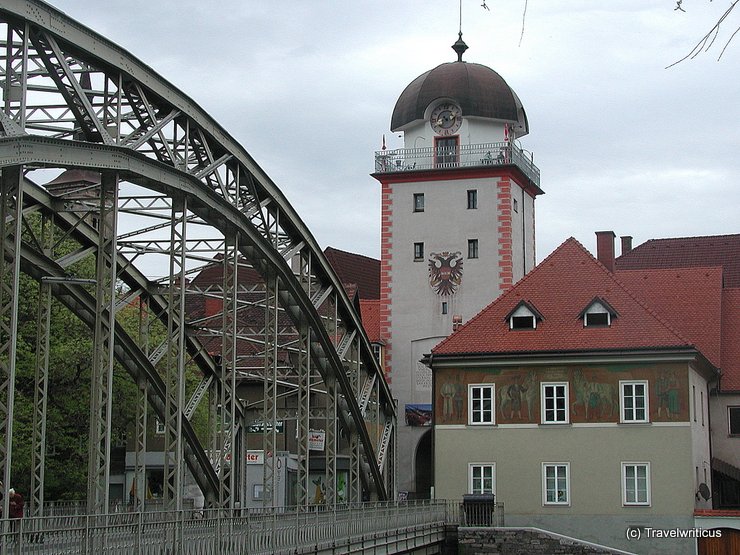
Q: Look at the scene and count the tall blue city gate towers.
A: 0